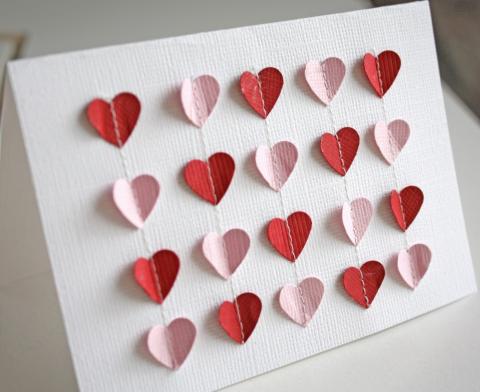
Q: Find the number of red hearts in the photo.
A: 10